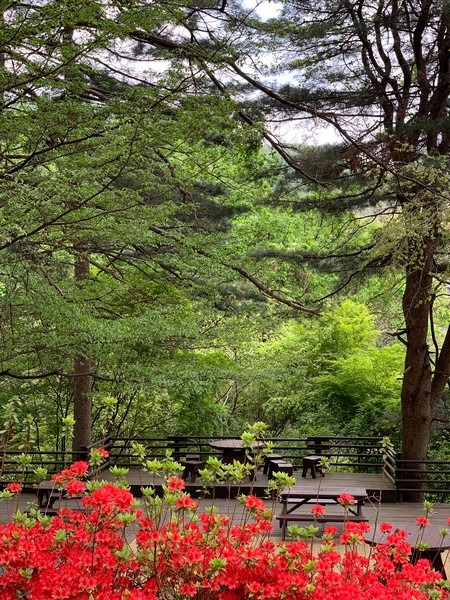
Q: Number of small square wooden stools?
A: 6